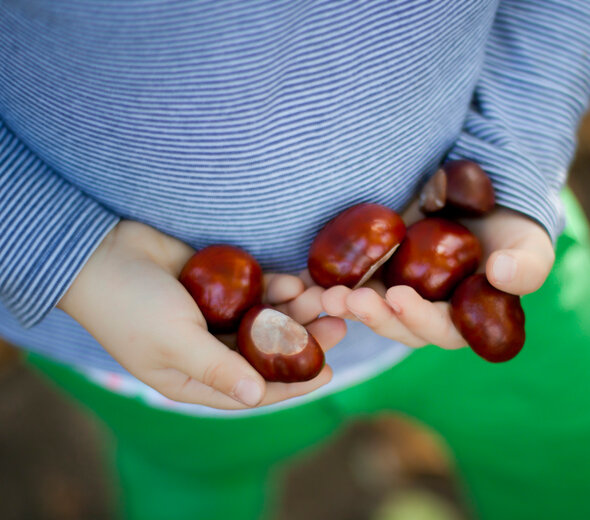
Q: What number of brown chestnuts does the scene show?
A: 6